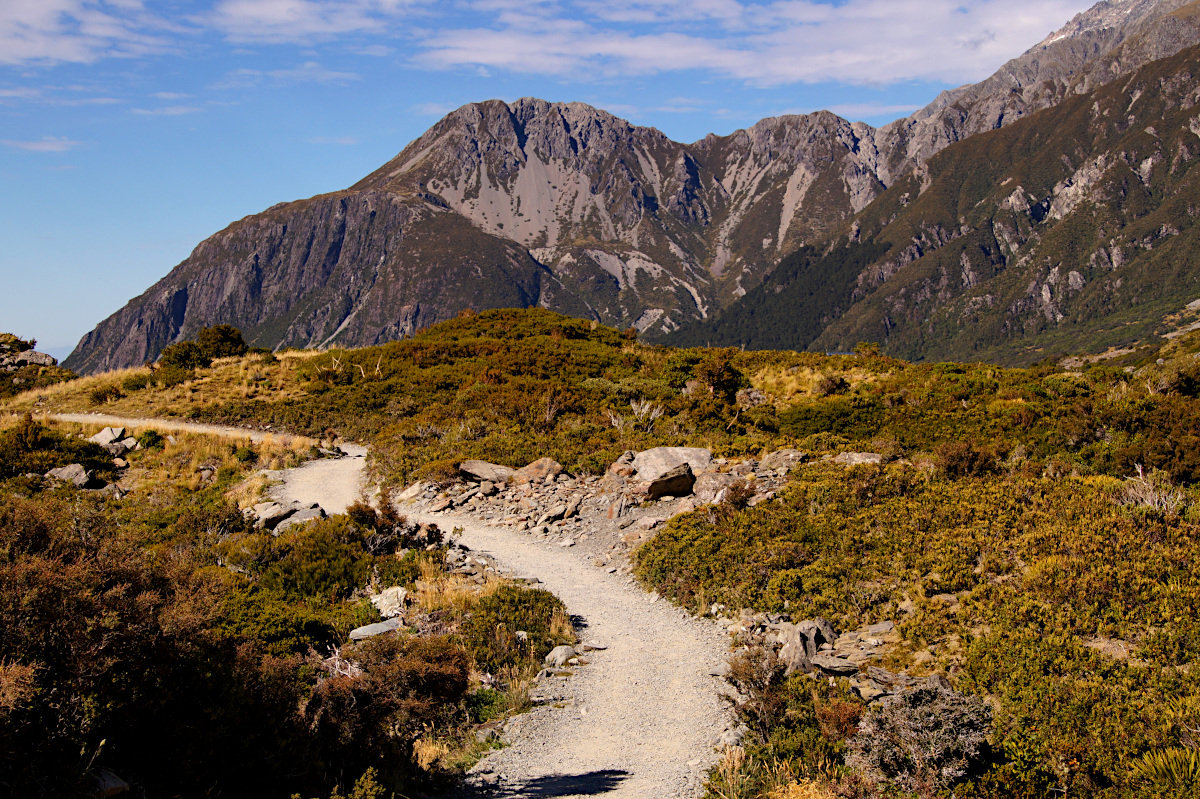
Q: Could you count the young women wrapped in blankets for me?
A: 0